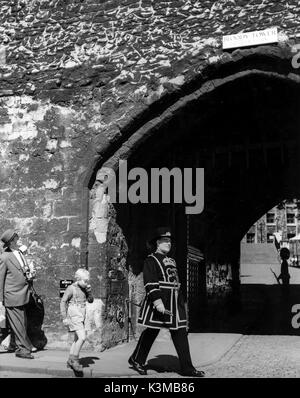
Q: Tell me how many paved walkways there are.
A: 1